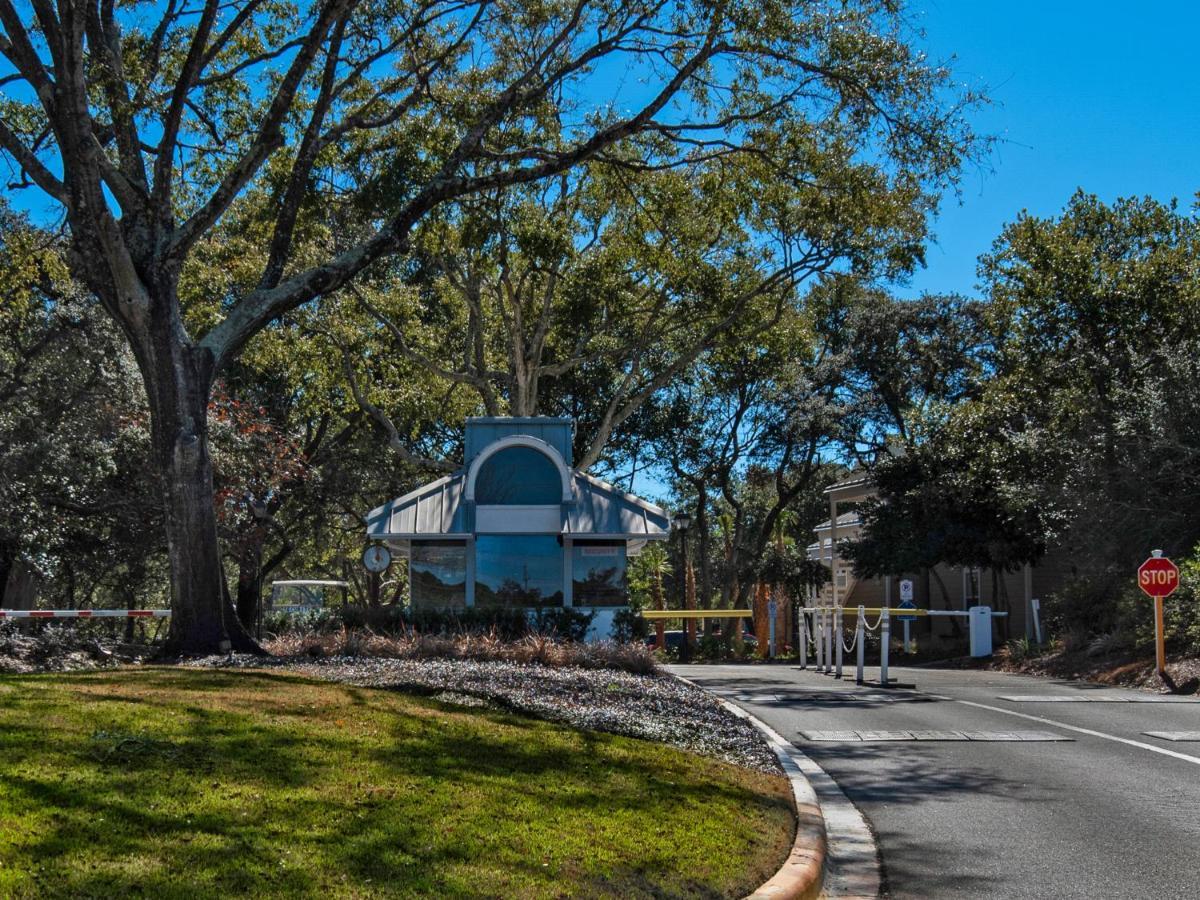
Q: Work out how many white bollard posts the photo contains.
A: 6